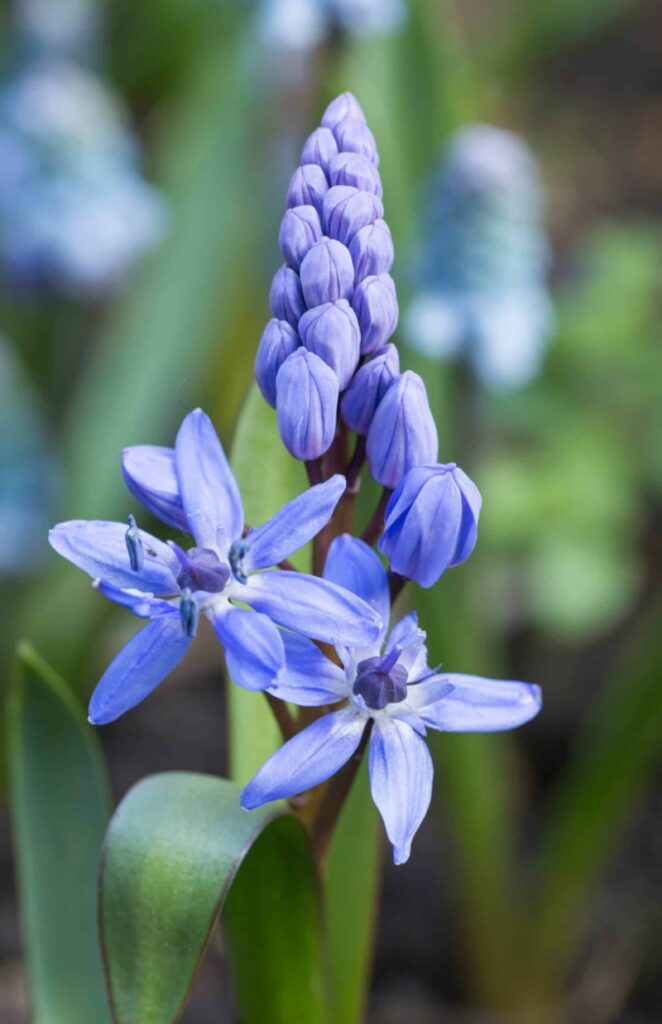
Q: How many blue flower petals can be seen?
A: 12